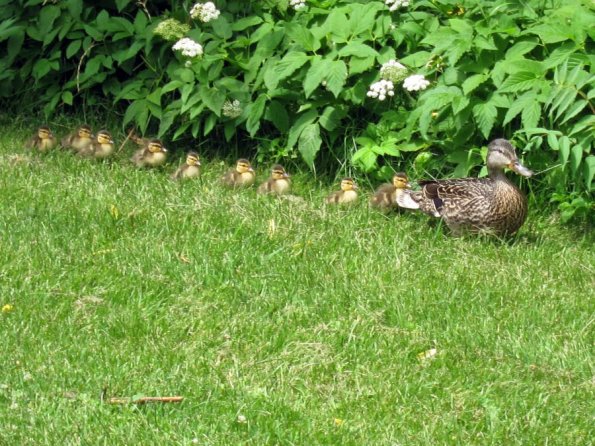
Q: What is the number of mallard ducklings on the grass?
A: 9